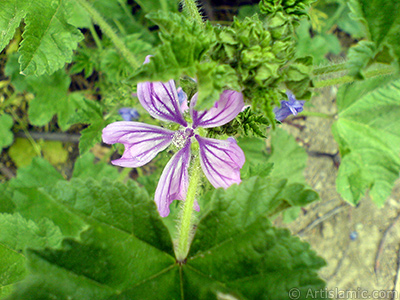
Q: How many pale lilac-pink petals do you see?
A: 5